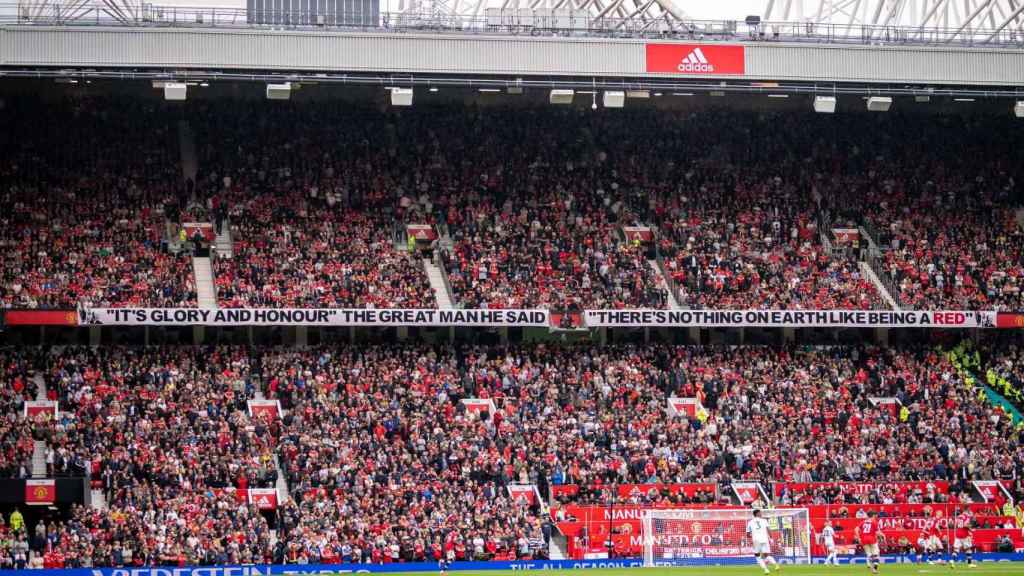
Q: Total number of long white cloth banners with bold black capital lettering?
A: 2